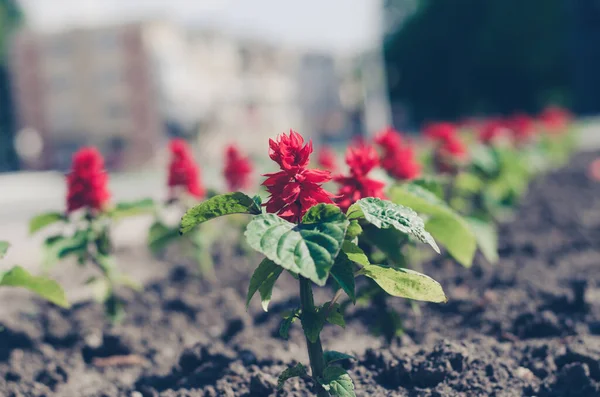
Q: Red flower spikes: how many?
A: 11